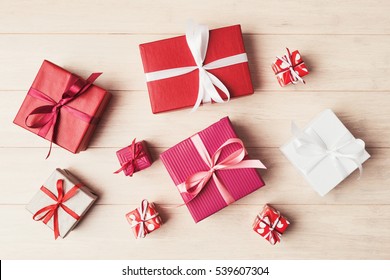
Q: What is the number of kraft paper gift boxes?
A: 1